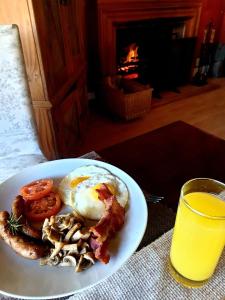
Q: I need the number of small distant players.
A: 0